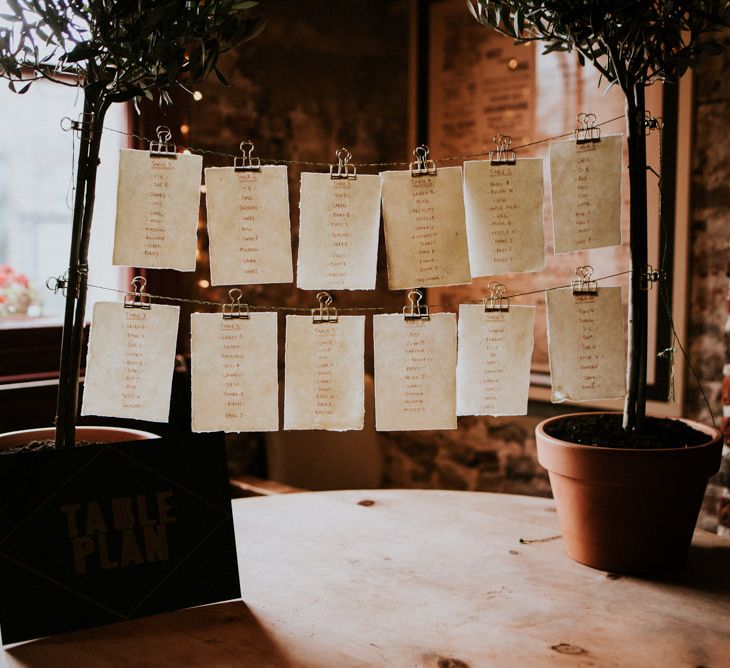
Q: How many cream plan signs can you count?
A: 12